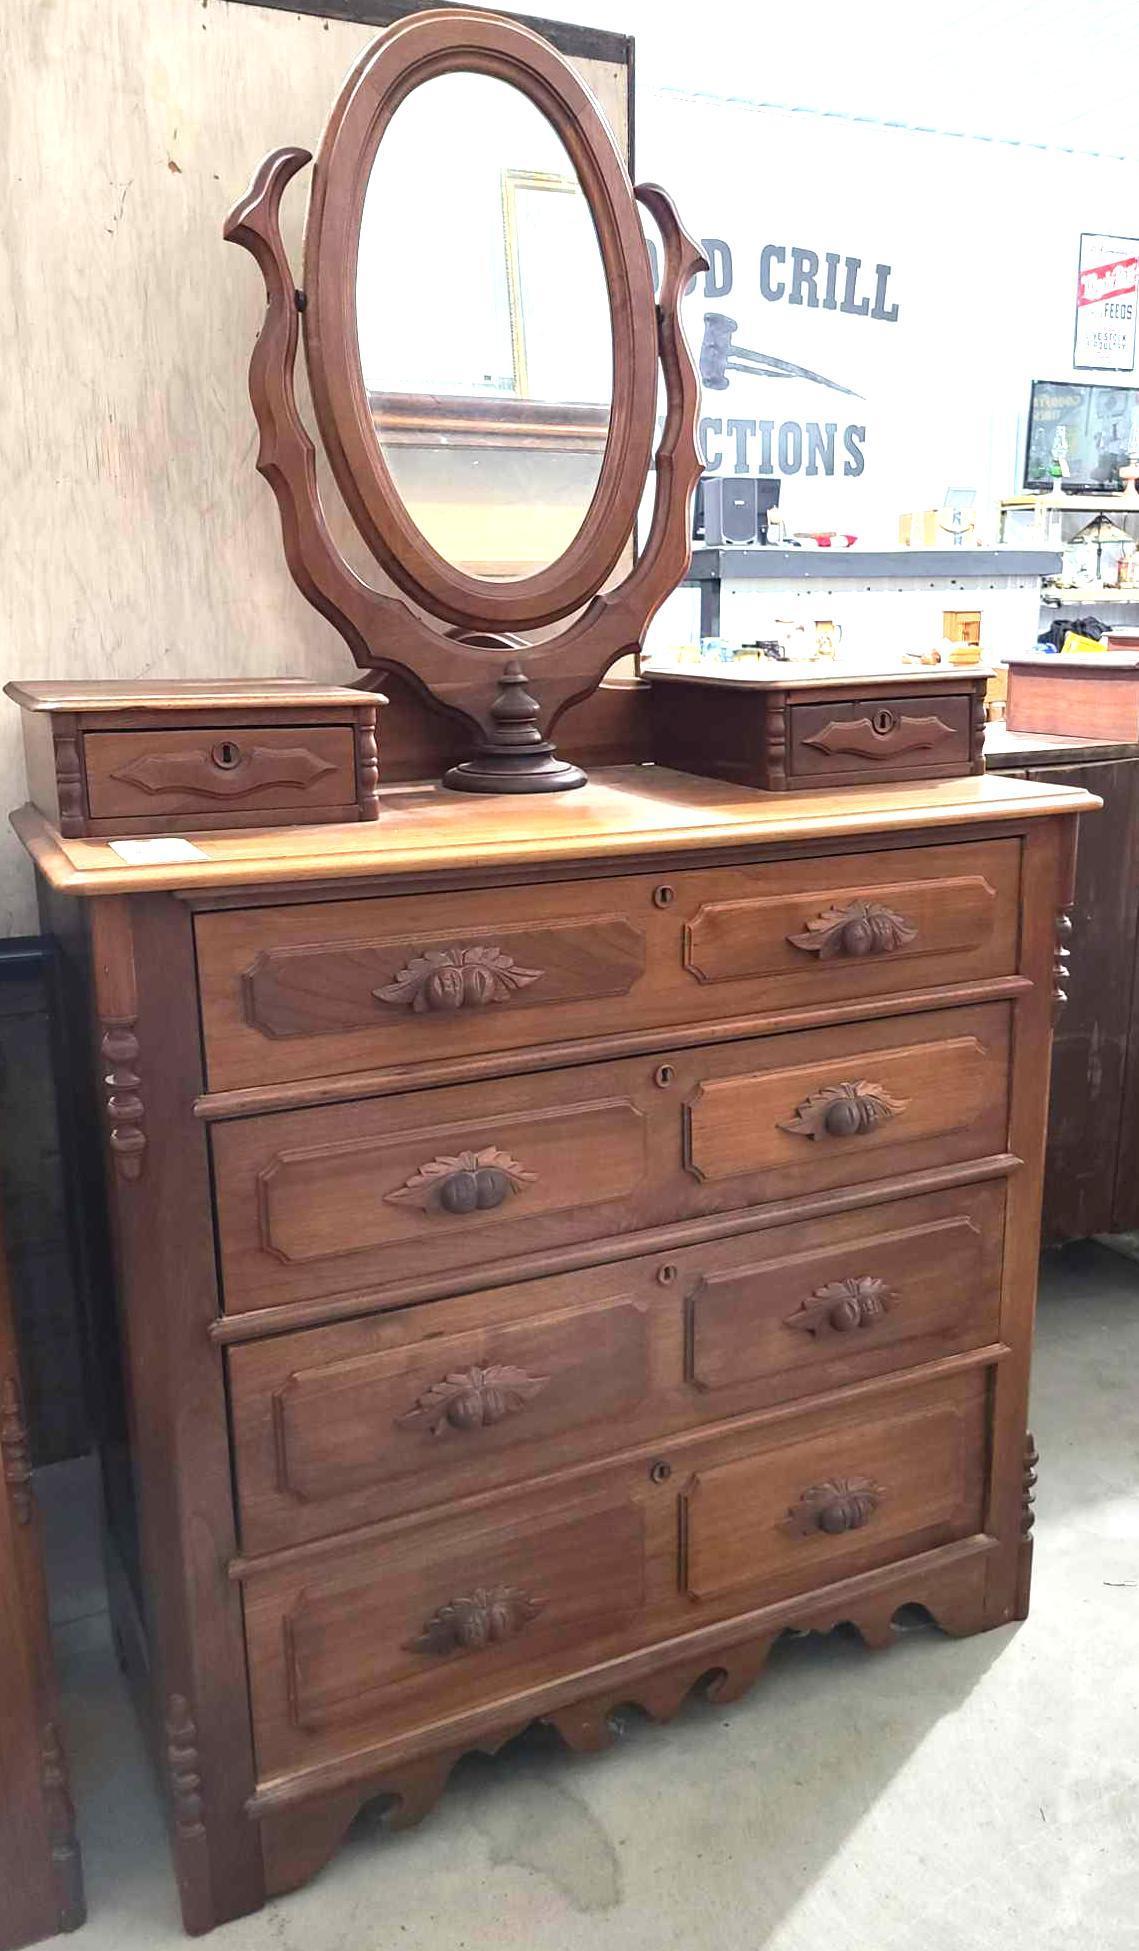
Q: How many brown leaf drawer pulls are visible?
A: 8